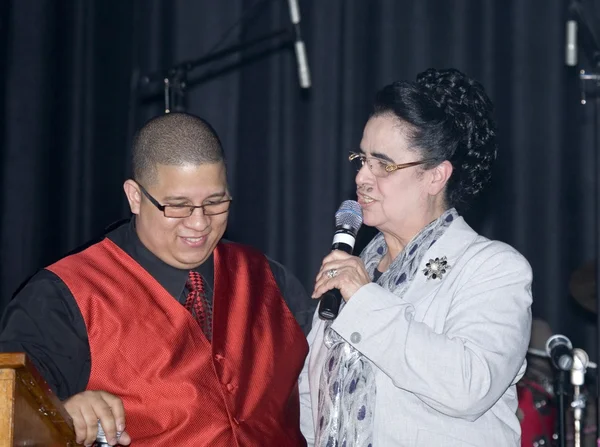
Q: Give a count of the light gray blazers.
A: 1